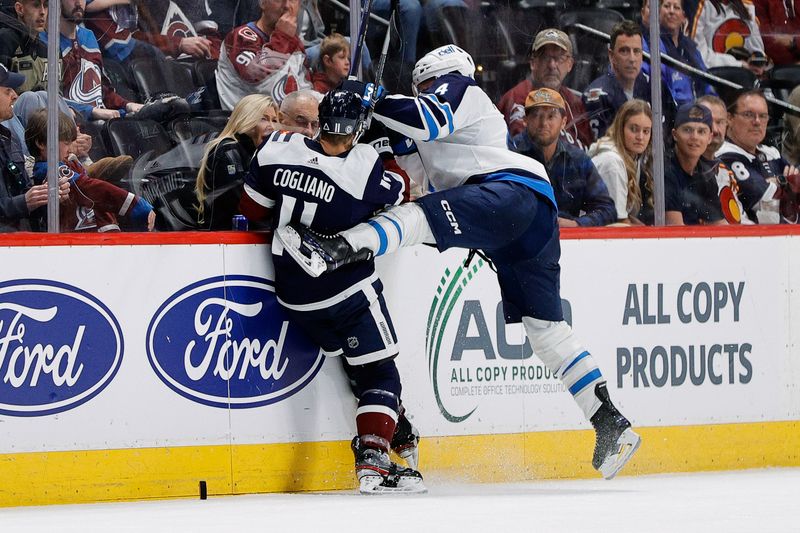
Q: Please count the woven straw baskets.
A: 0